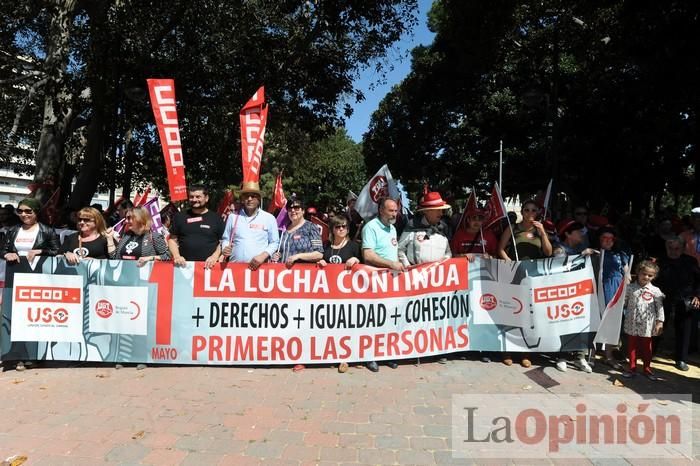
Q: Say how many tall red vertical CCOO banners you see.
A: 2